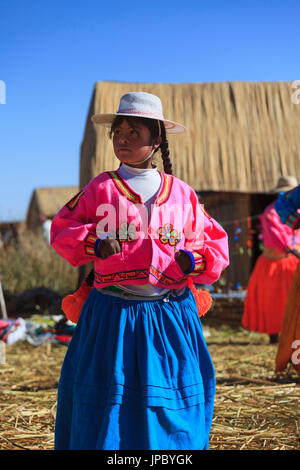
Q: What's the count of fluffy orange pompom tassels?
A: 2